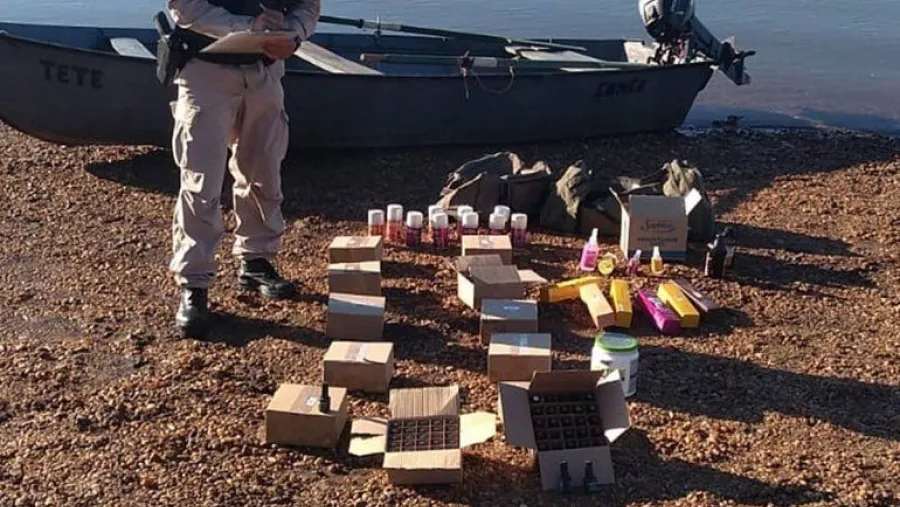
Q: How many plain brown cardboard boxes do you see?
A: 11